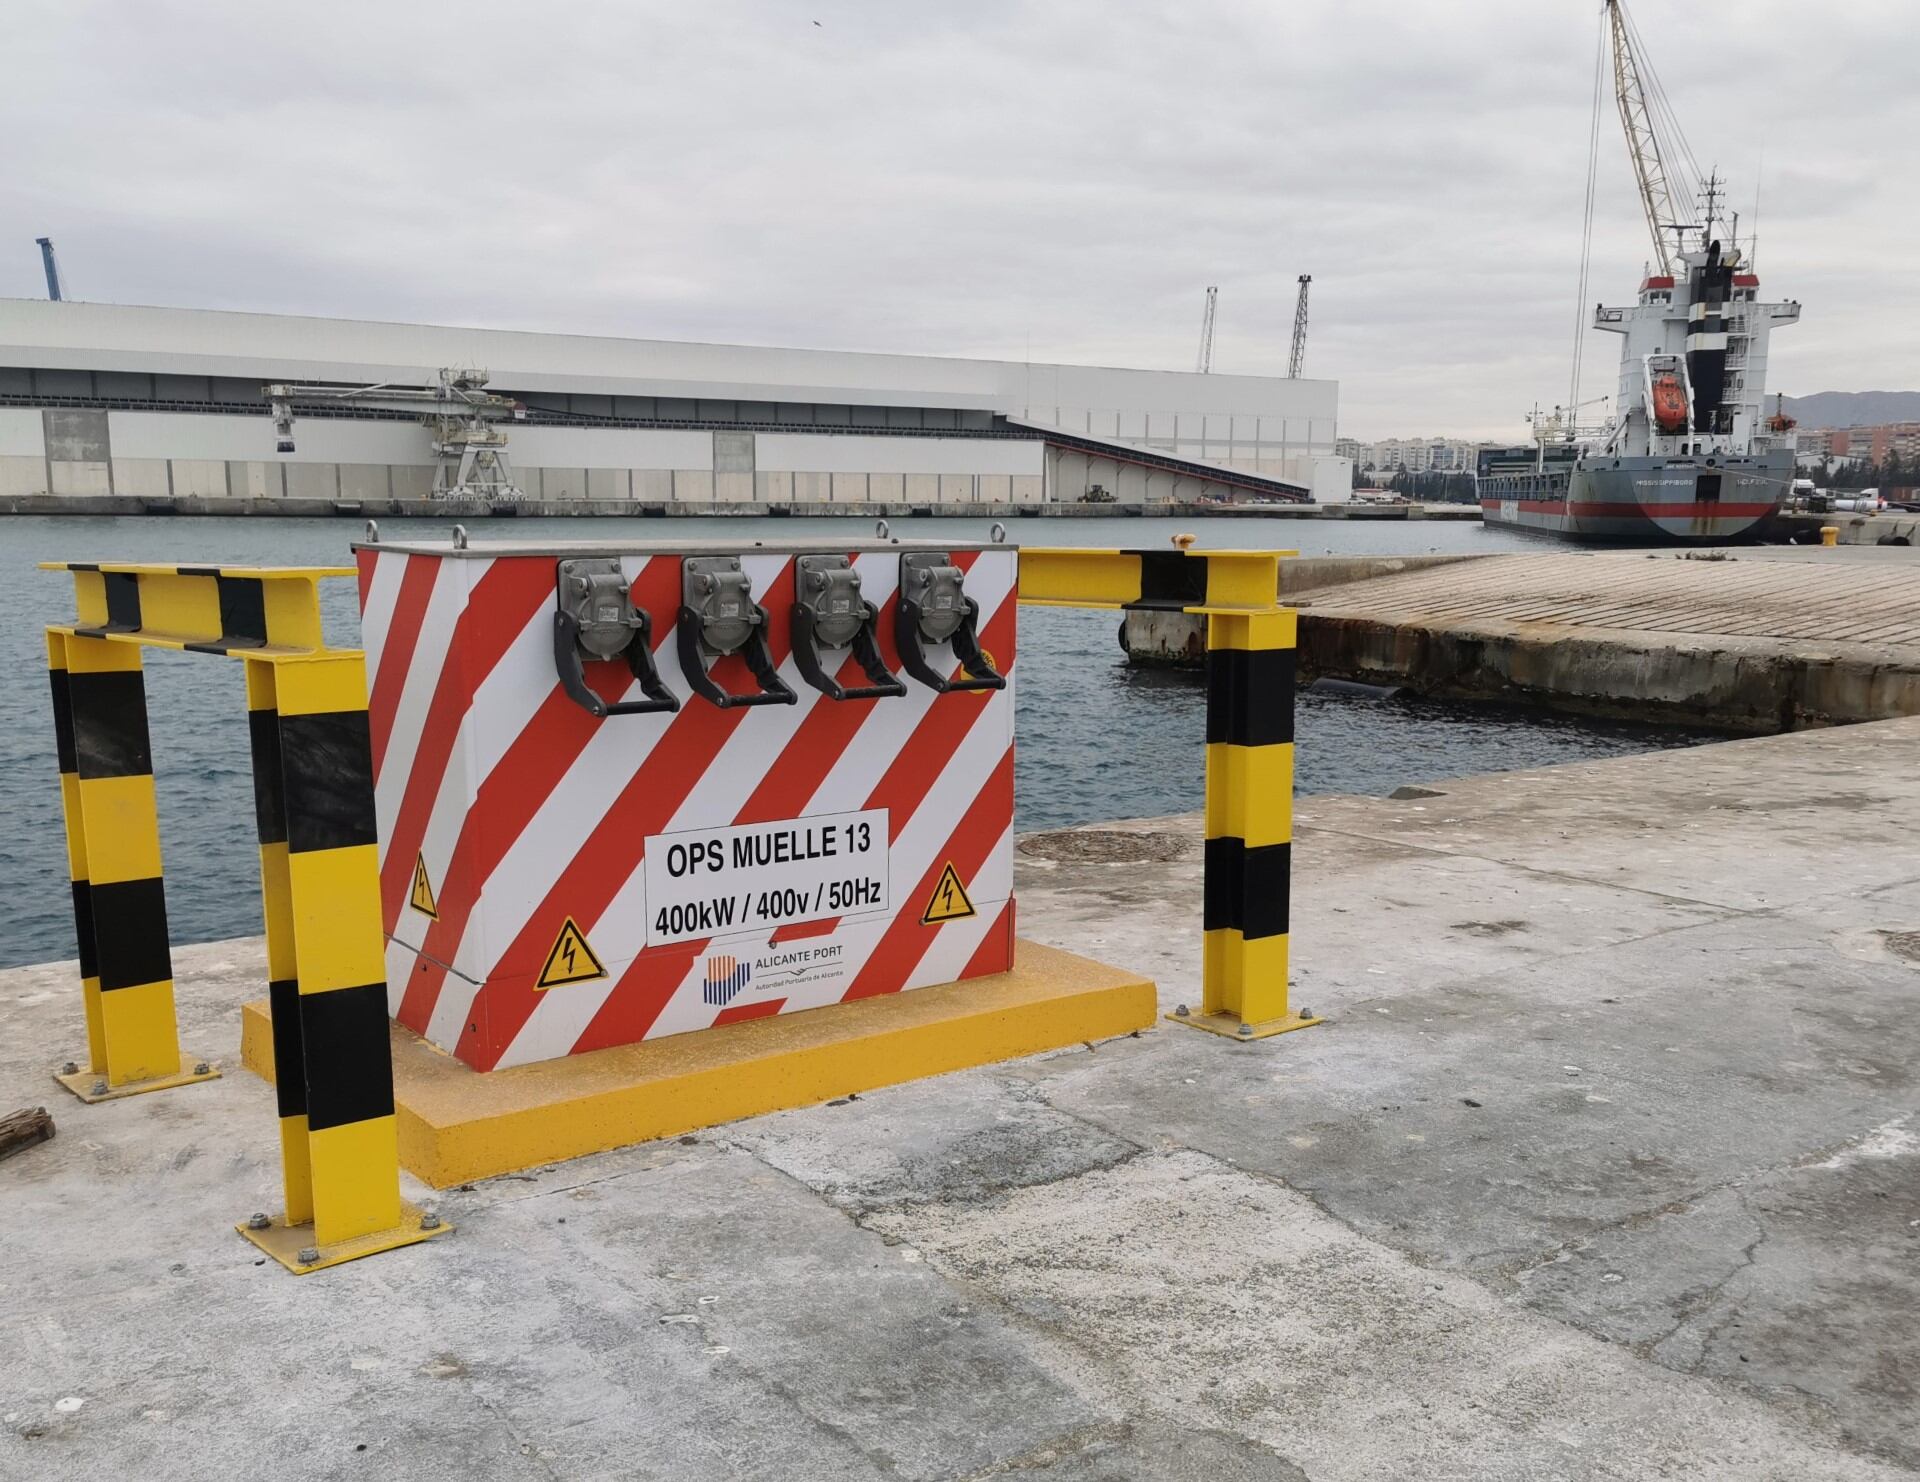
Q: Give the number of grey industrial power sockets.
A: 4